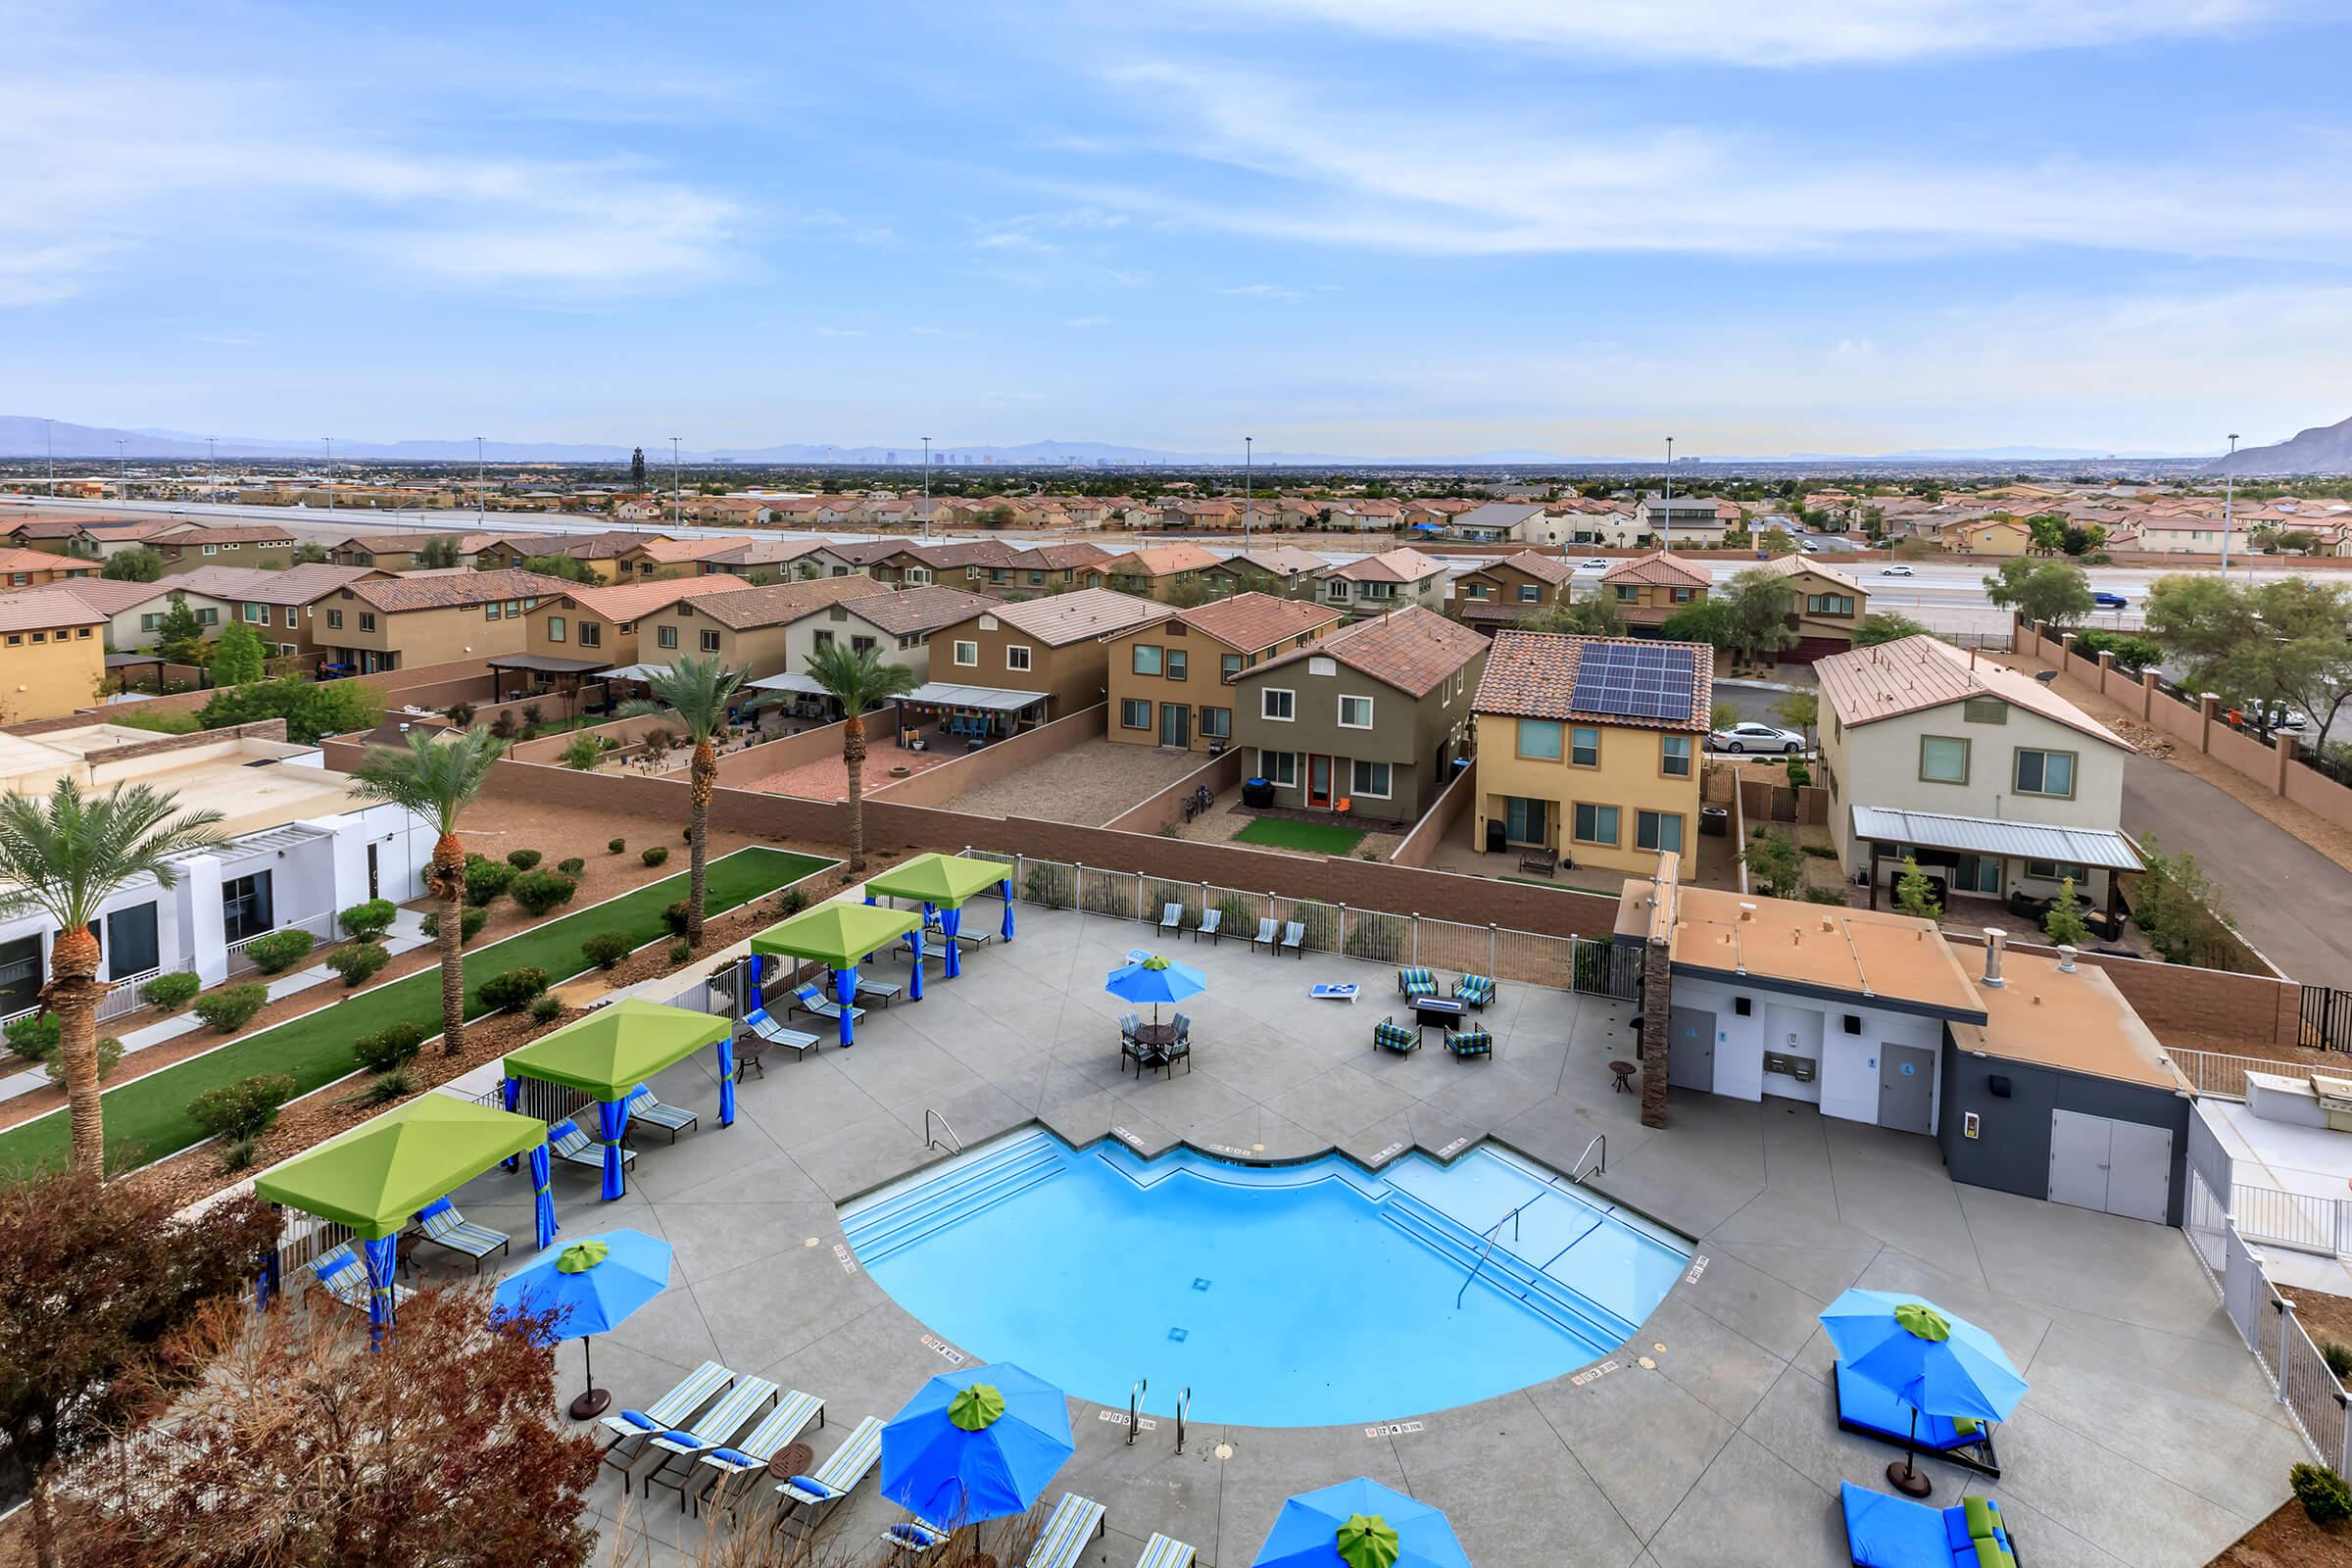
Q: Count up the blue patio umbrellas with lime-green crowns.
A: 5